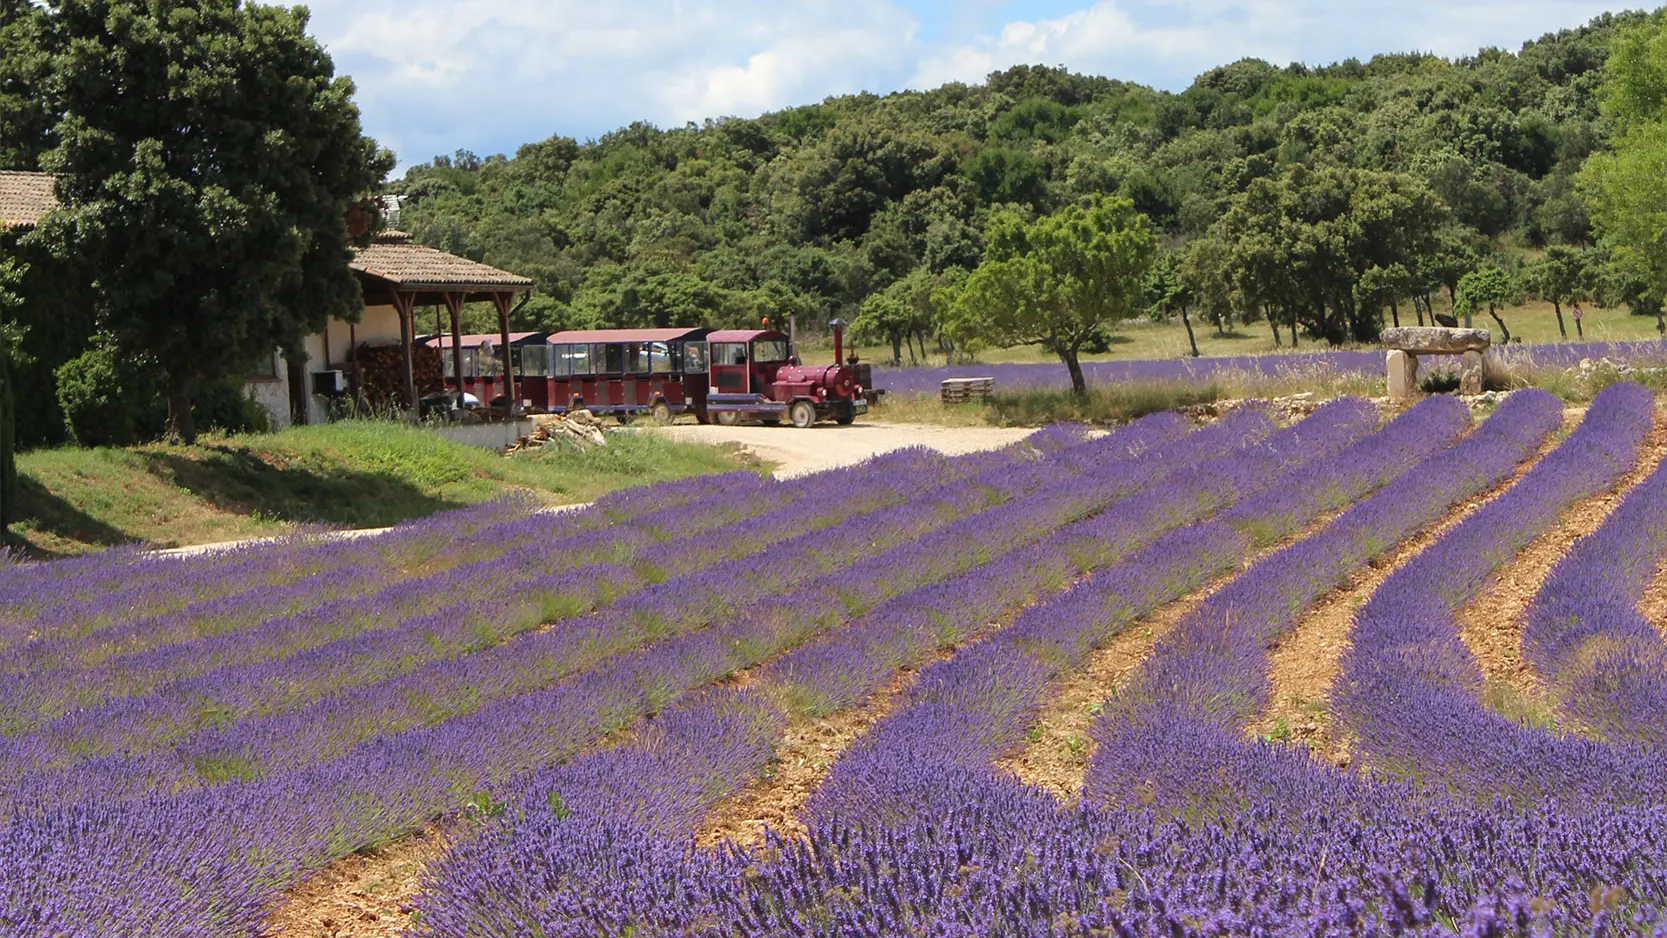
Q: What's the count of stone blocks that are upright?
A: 2